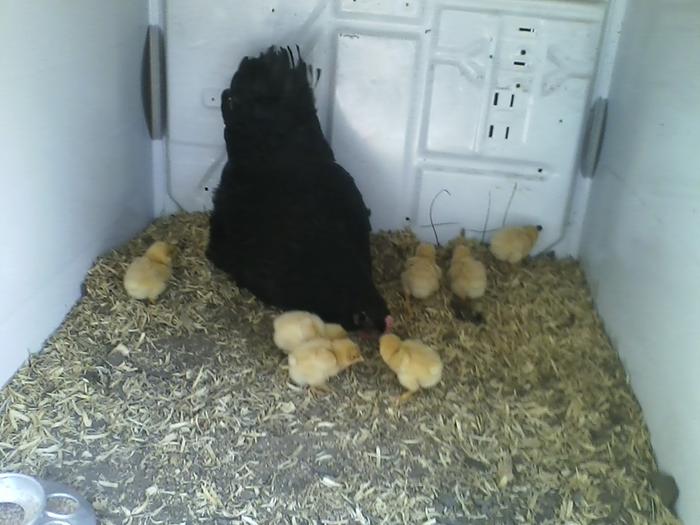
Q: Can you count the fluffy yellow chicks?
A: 7